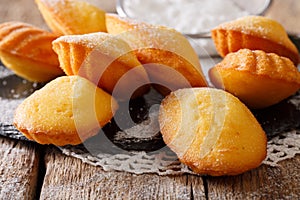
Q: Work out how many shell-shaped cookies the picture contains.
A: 8